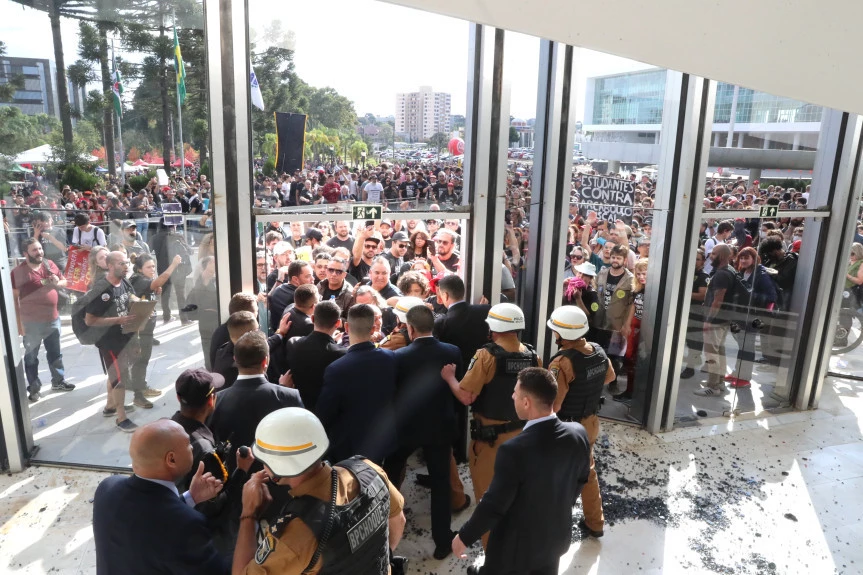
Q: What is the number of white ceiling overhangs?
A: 1